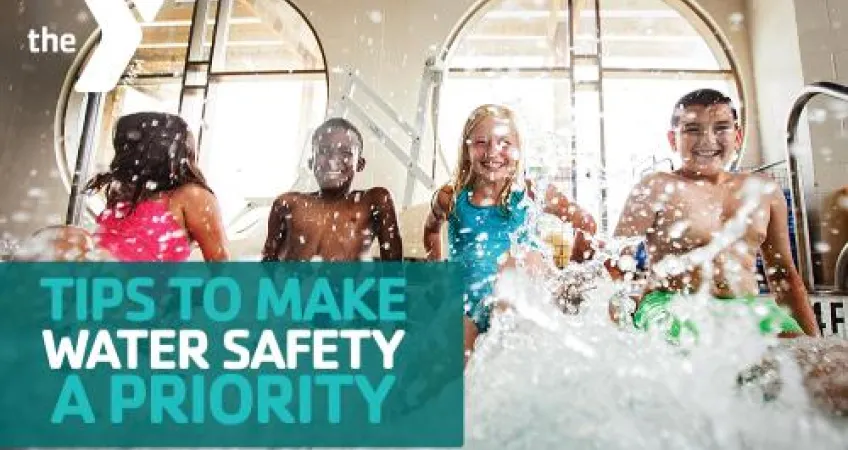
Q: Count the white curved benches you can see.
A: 0